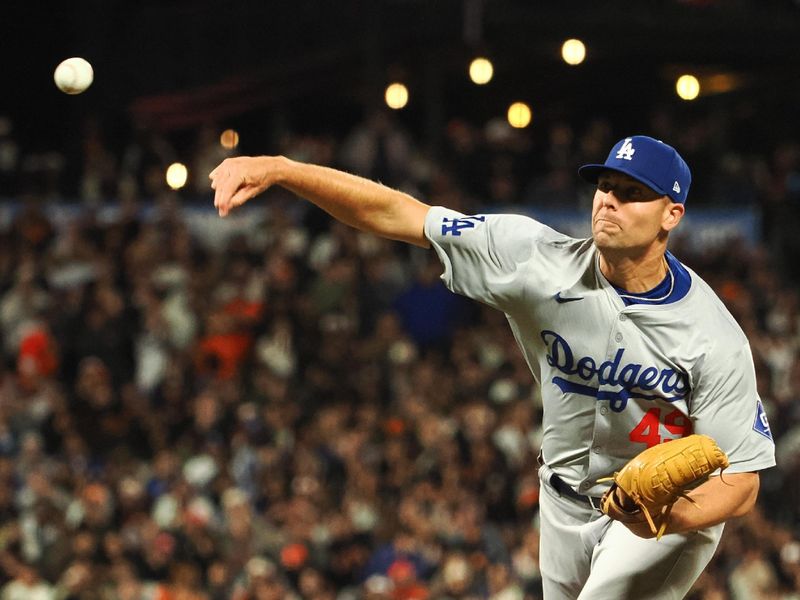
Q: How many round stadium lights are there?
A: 7